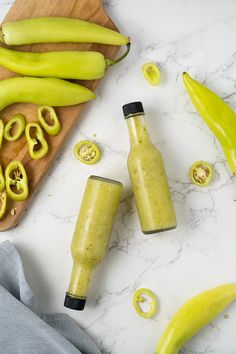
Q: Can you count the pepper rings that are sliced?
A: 11